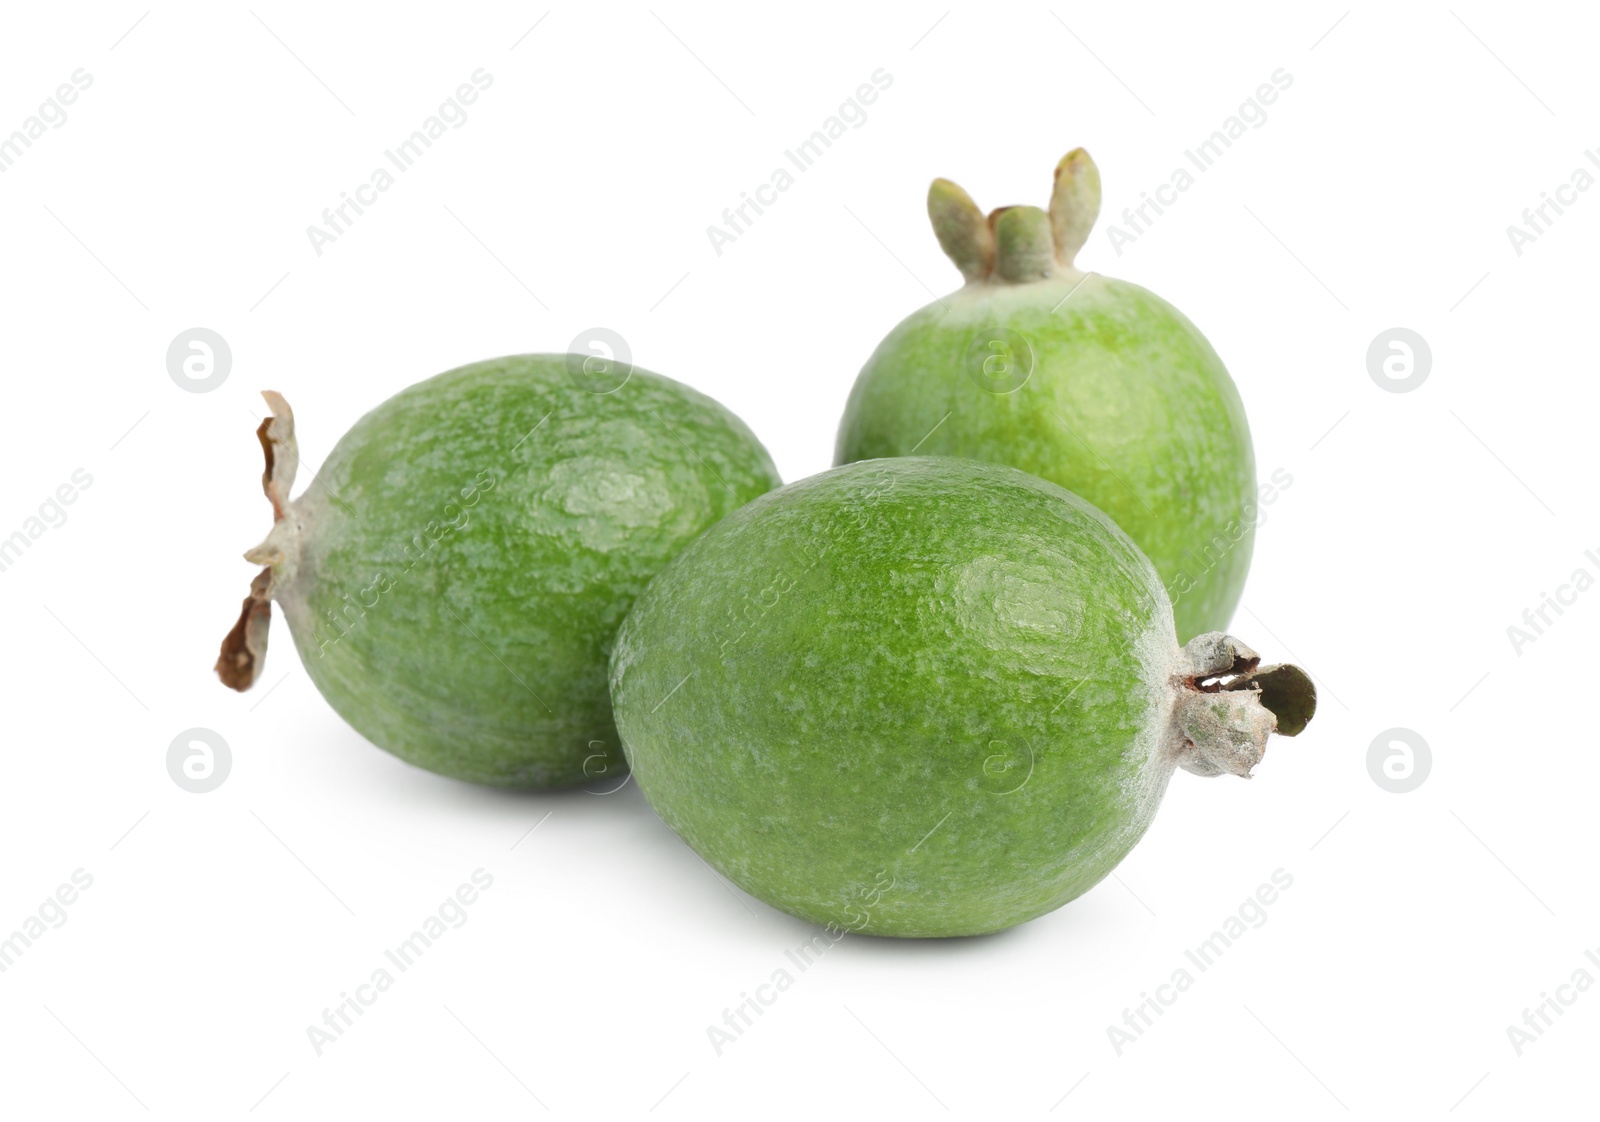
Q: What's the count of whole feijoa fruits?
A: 3